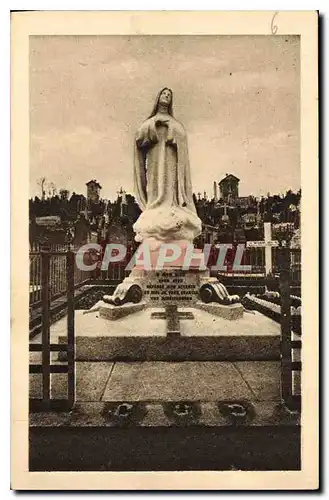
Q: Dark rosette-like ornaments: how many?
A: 3